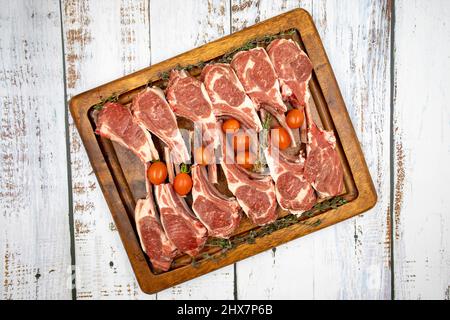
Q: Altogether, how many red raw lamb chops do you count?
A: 12